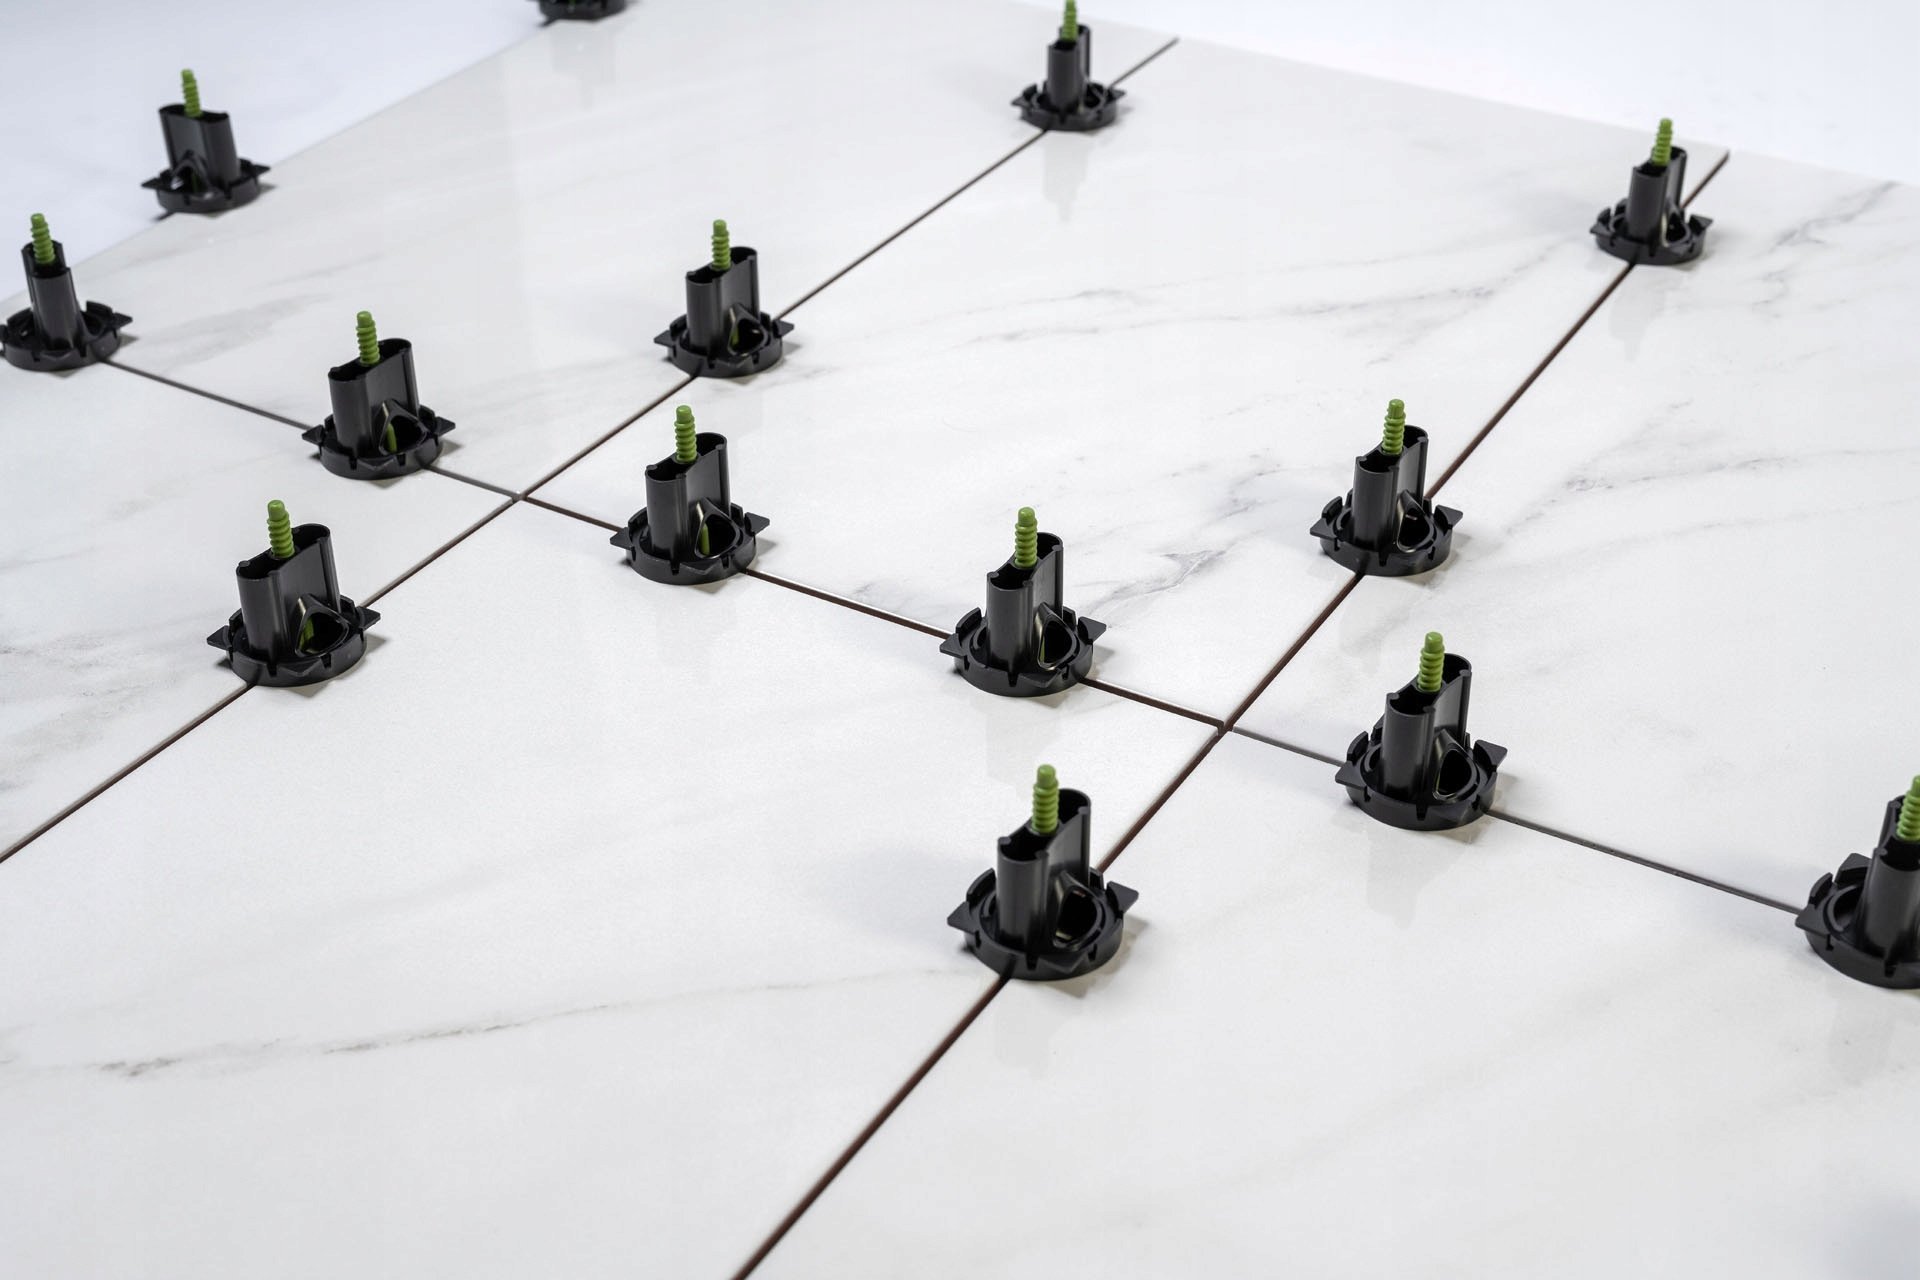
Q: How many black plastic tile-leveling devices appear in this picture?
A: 14